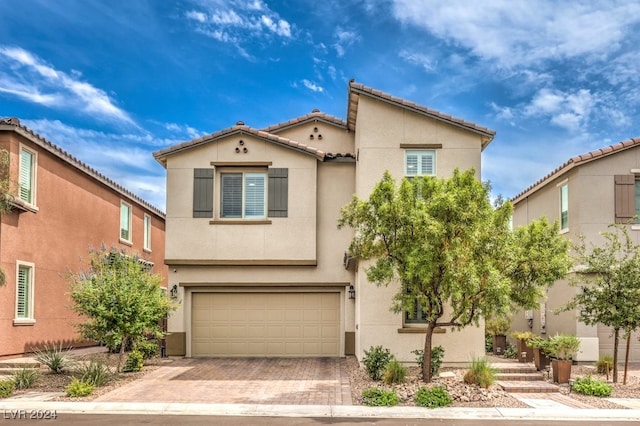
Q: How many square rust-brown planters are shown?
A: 4